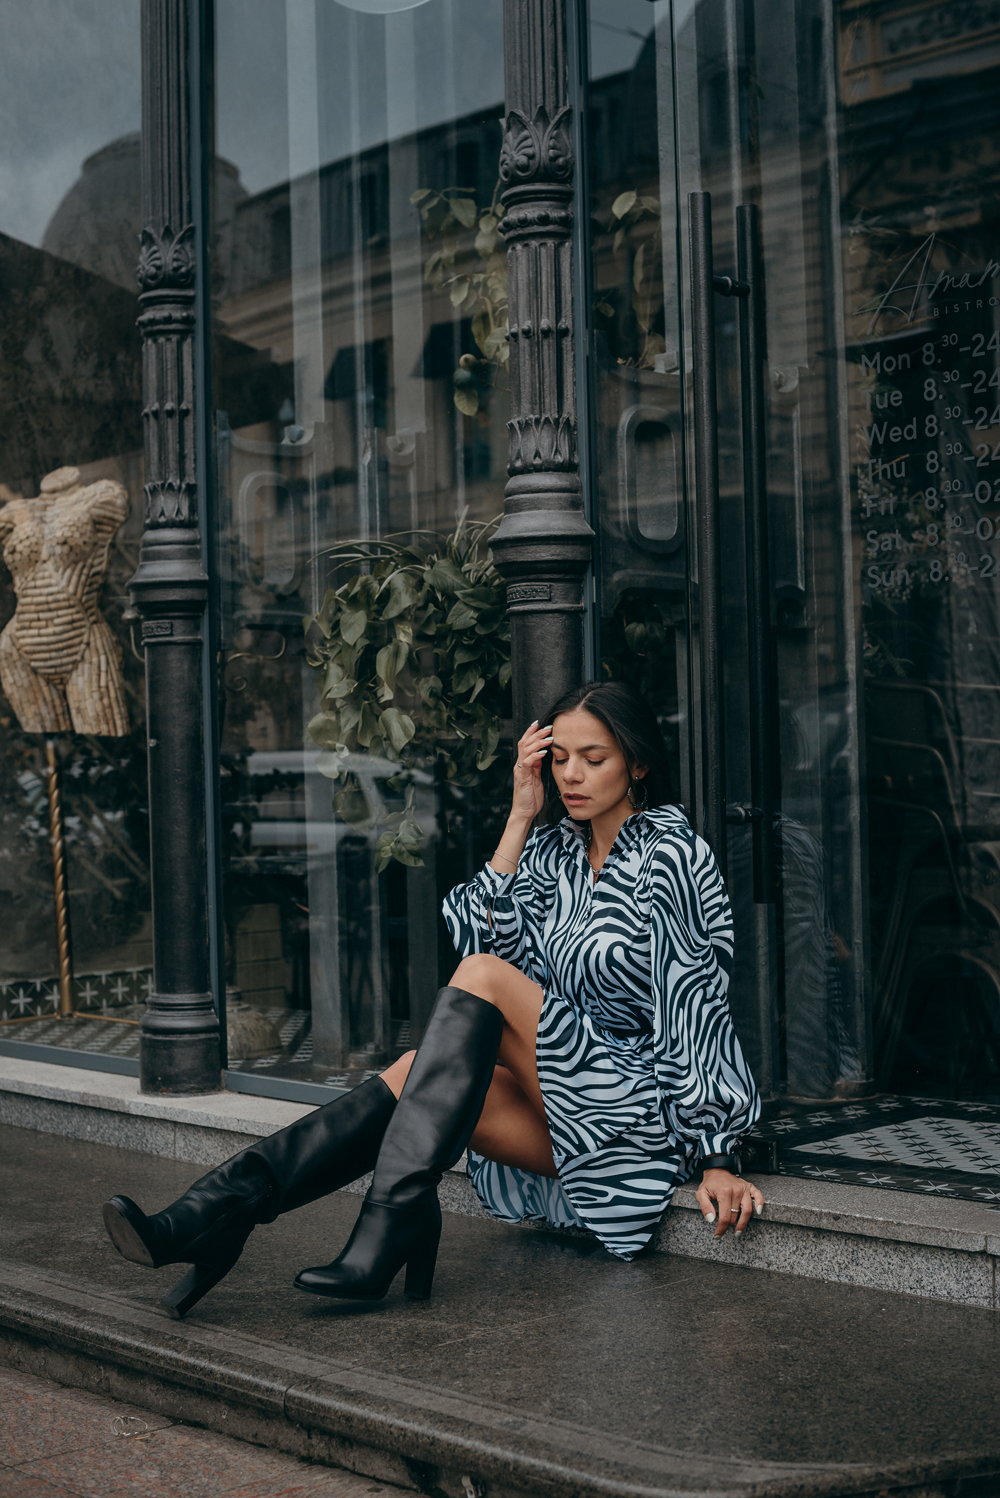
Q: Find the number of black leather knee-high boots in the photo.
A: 2